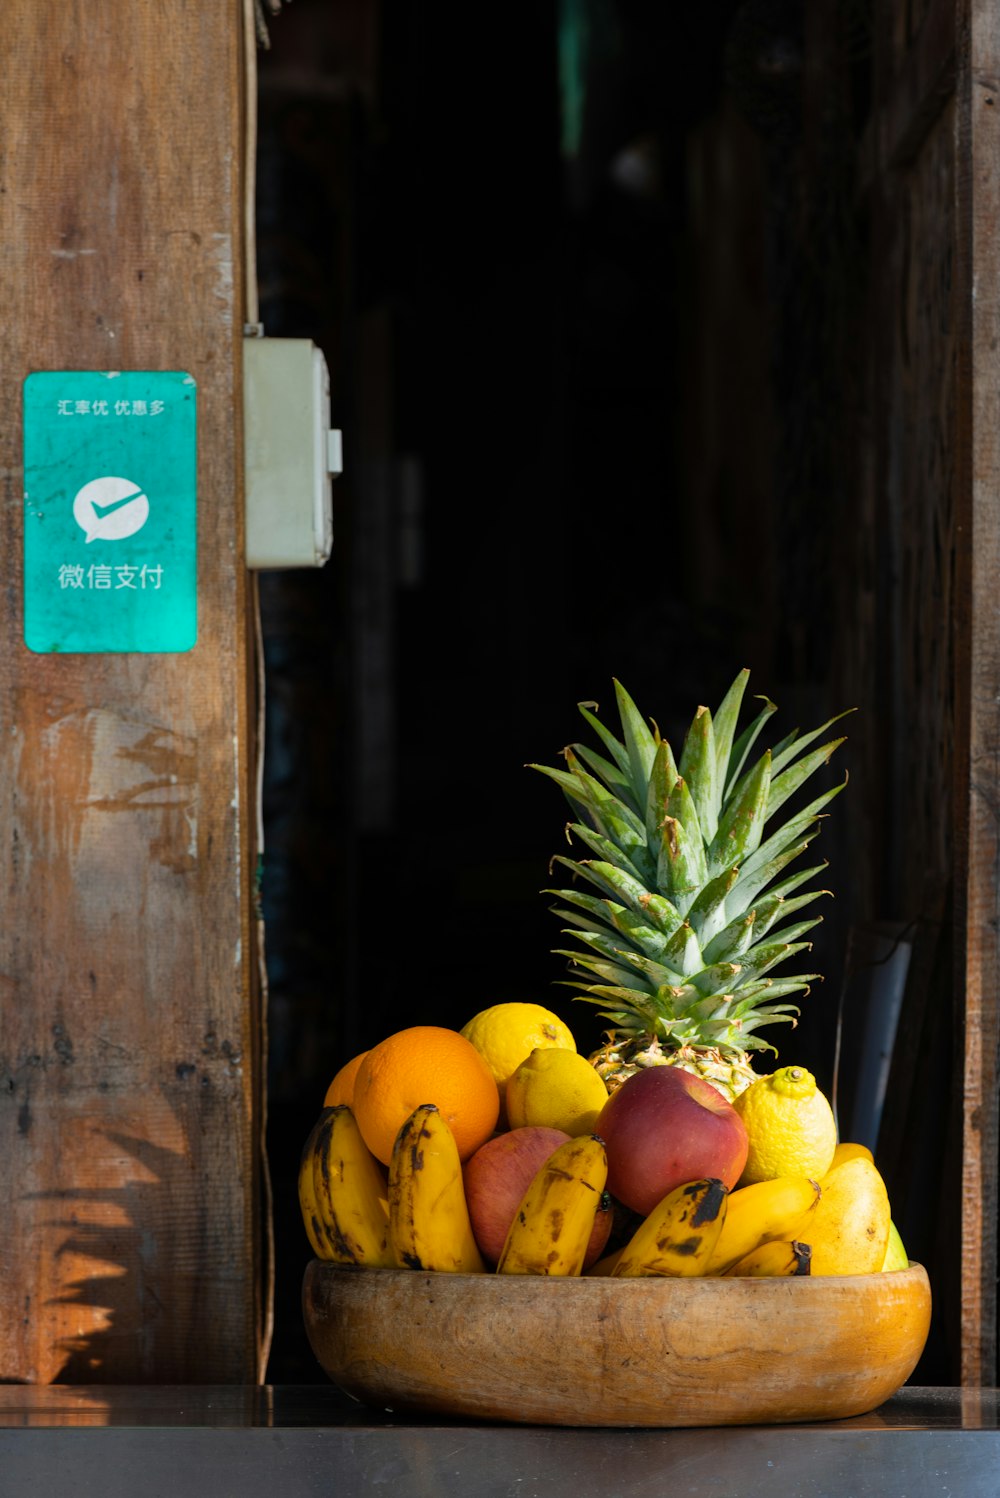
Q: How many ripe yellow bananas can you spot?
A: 6